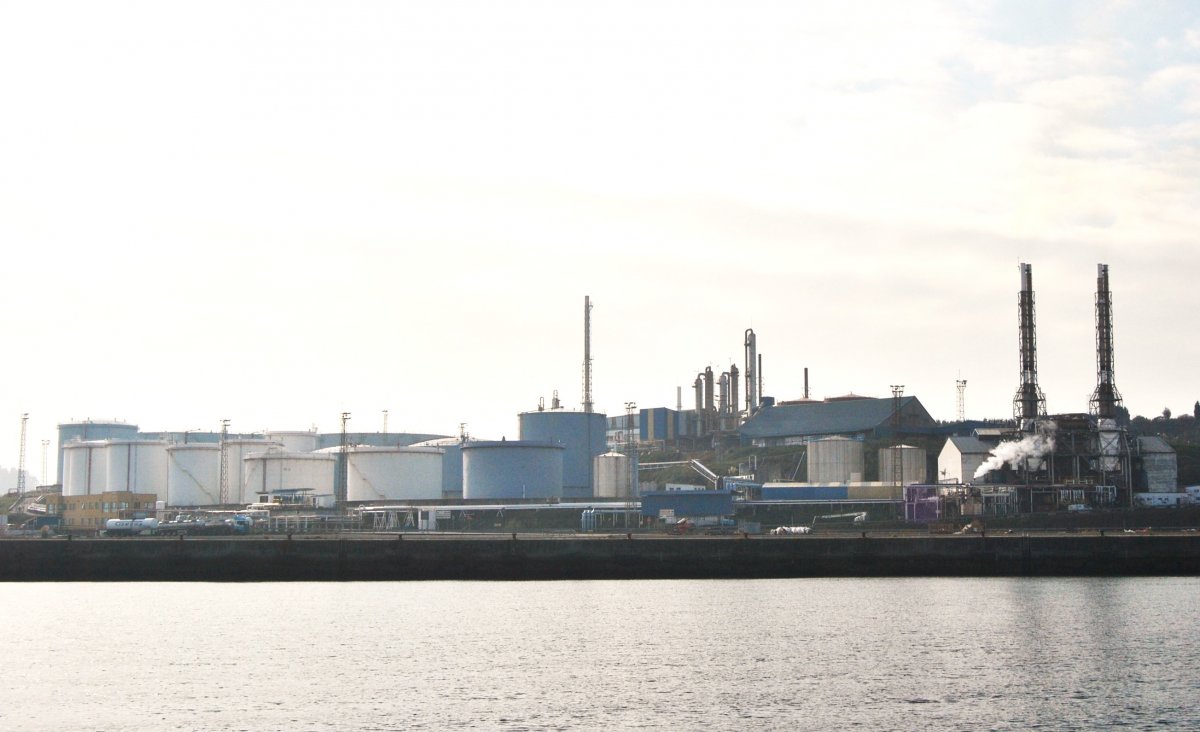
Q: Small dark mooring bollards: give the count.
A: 10